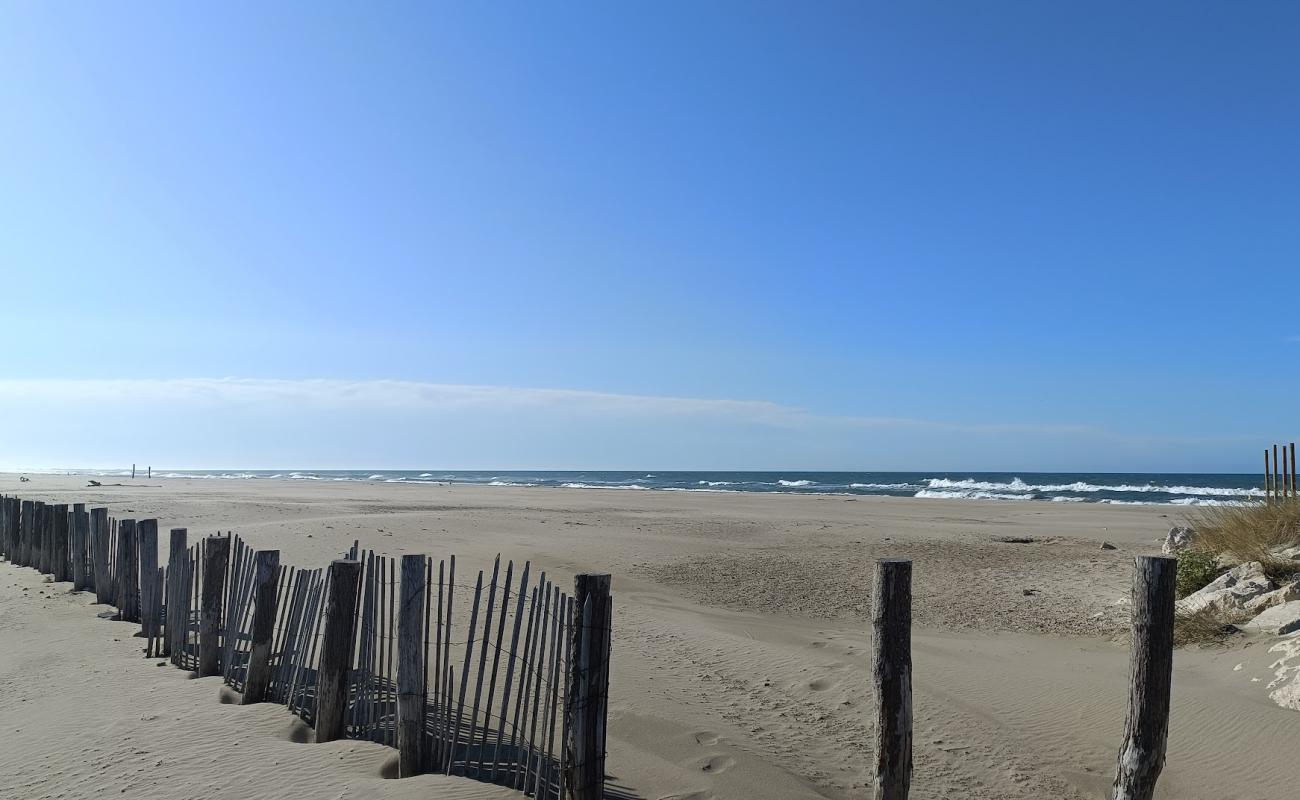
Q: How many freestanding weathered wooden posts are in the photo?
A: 2